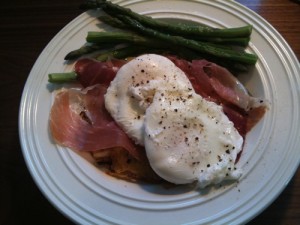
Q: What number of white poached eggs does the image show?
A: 2